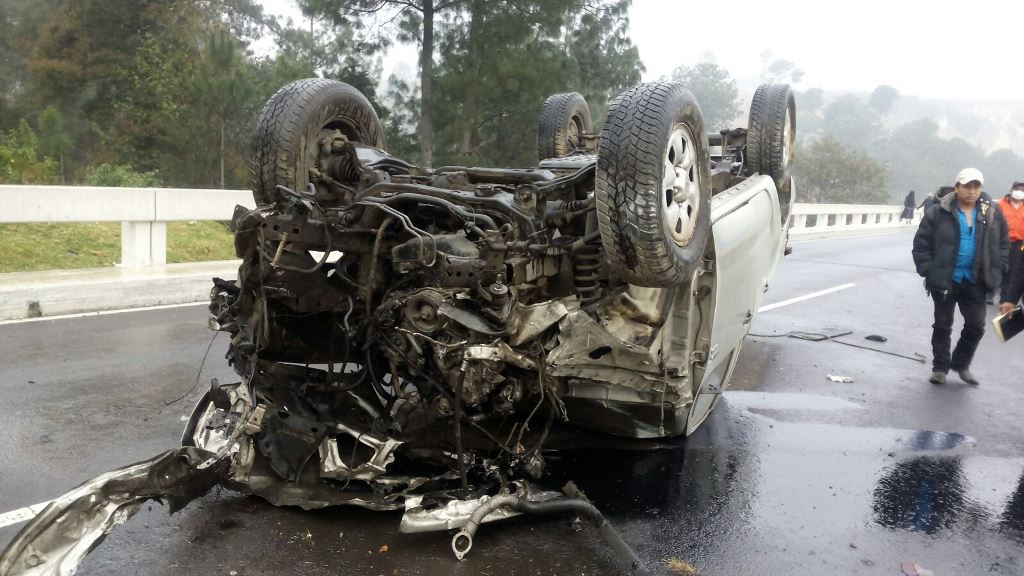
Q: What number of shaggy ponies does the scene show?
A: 0